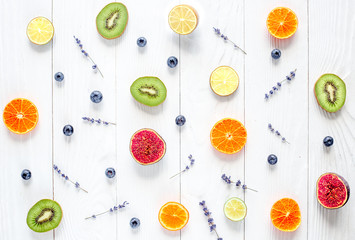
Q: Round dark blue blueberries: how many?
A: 12